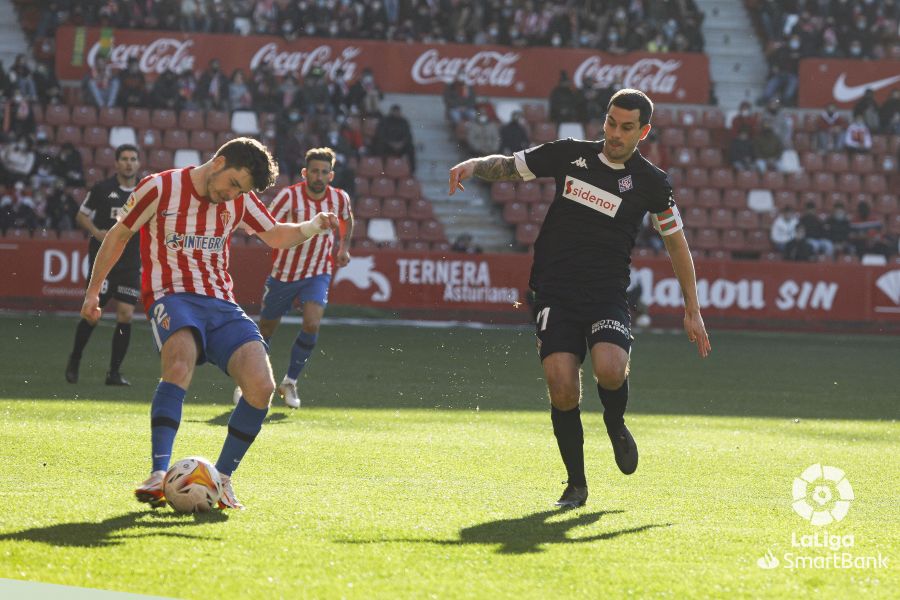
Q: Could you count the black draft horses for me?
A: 0